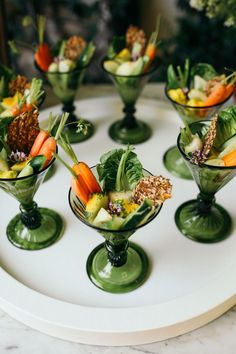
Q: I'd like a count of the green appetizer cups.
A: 7